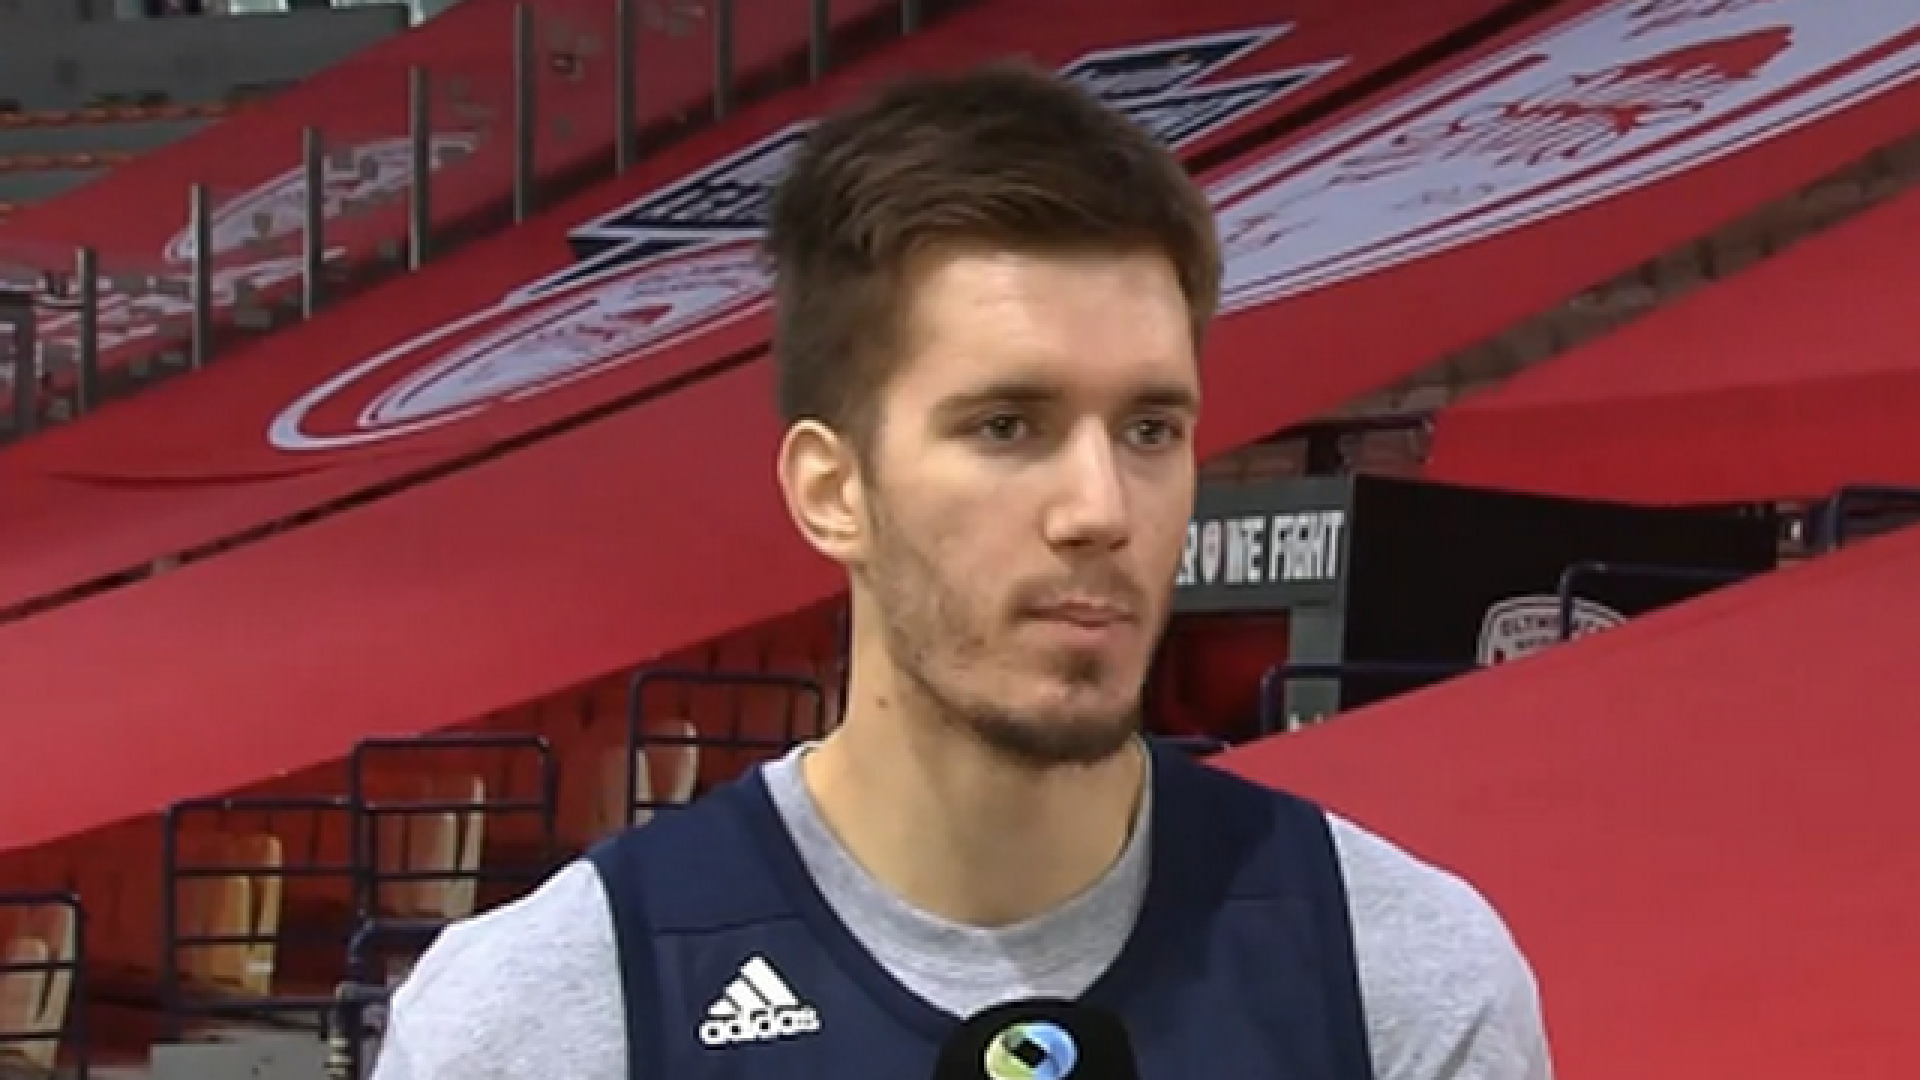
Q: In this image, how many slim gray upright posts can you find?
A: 9